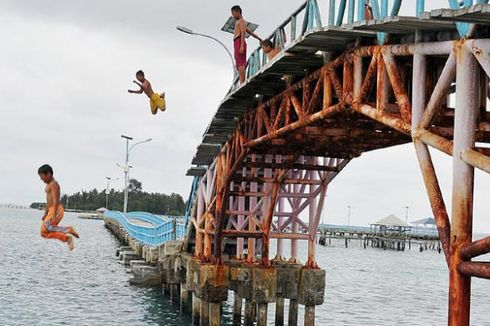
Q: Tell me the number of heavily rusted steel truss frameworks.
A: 1